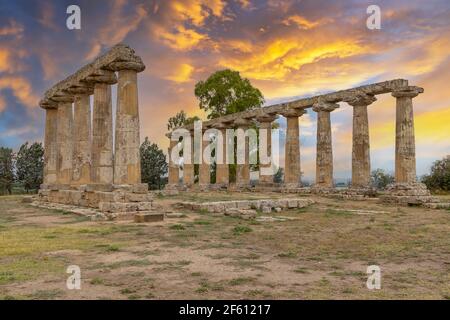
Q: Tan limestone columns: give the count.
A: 15